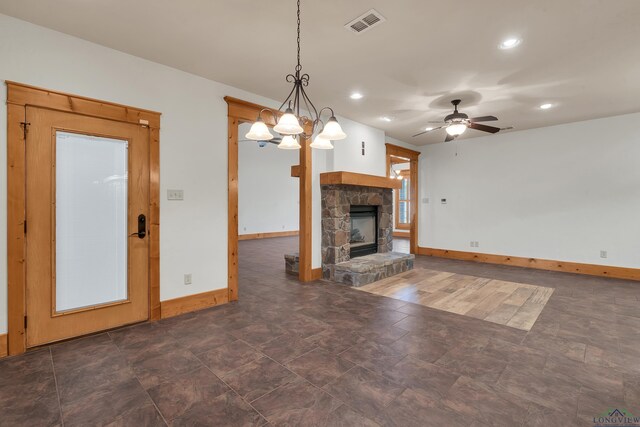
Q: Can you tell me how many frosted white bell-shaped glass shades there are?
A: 5